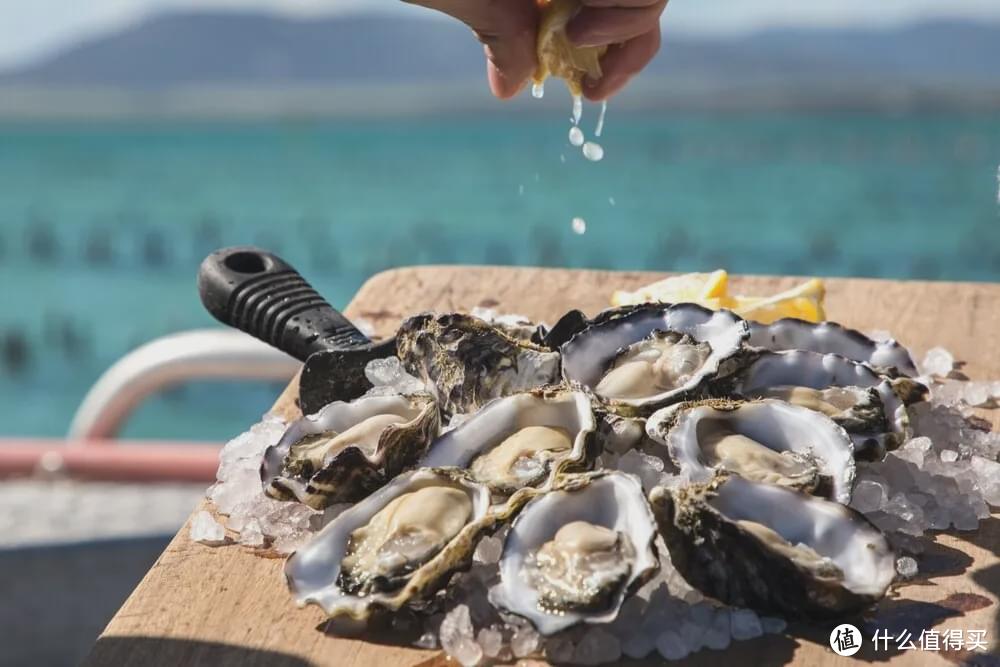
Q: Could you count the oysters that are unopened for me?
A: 1